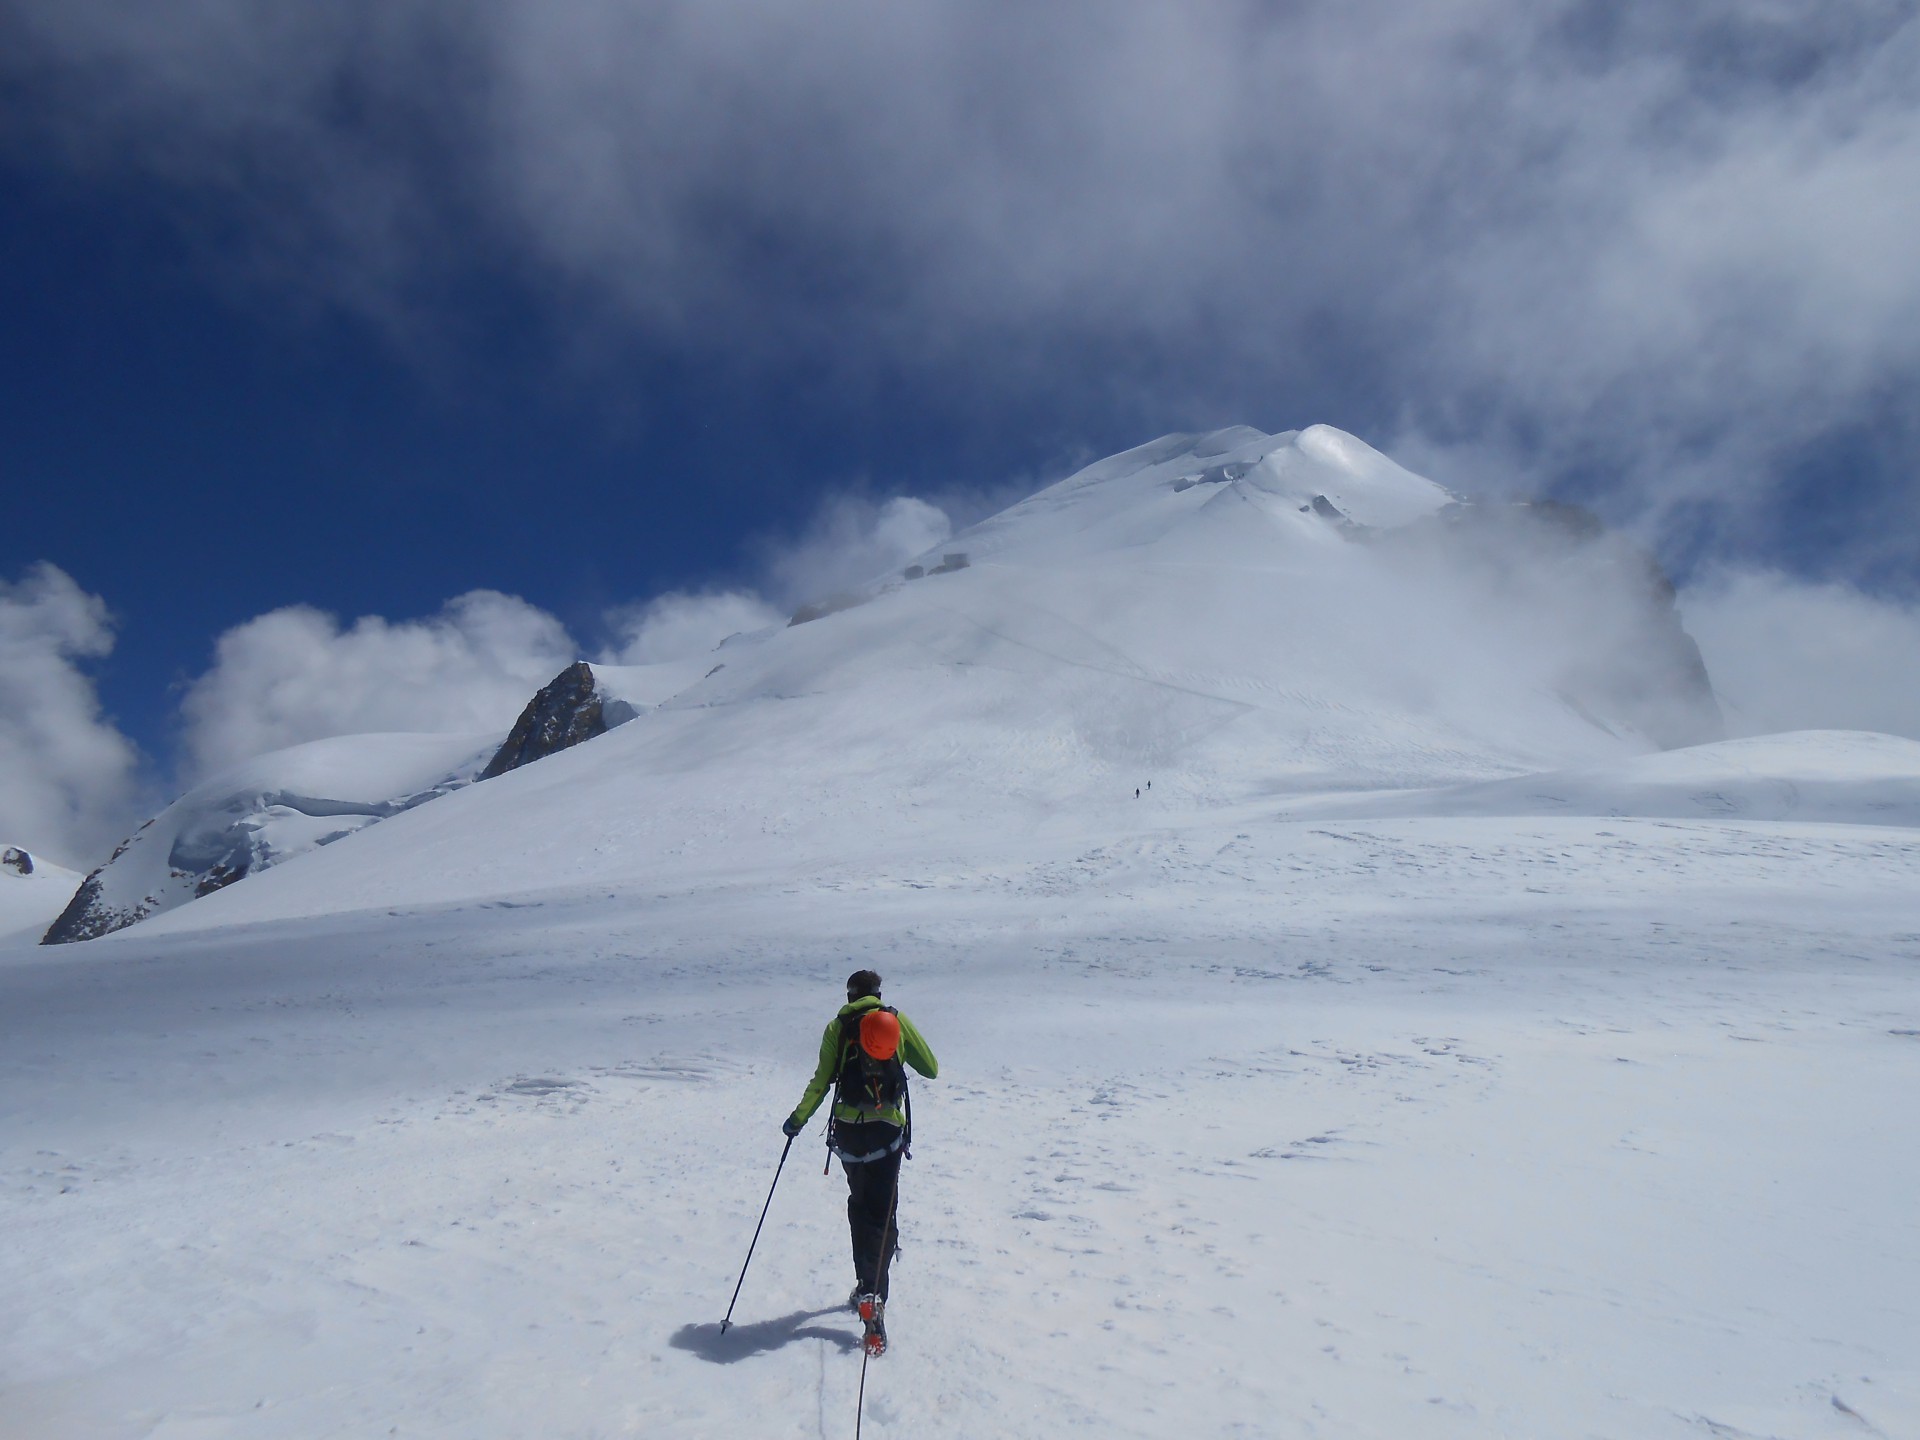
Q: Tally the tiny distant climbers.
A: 2